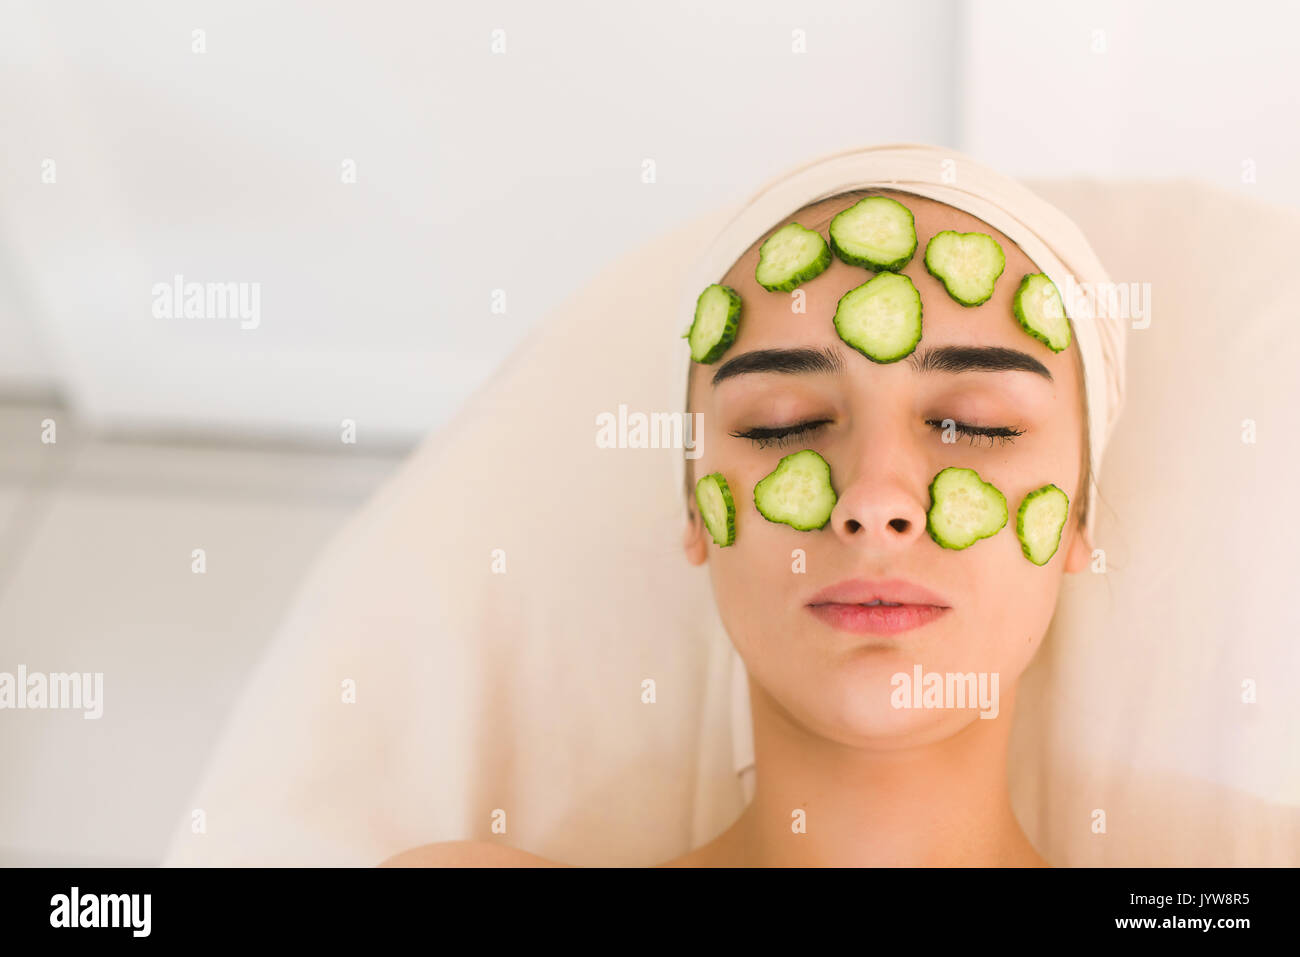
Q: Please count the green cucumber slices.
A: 10